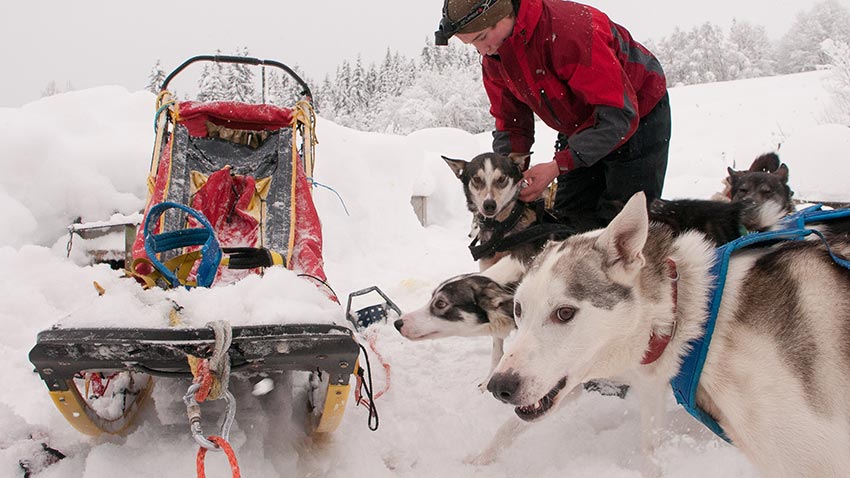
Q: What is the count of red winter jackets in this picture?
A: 1